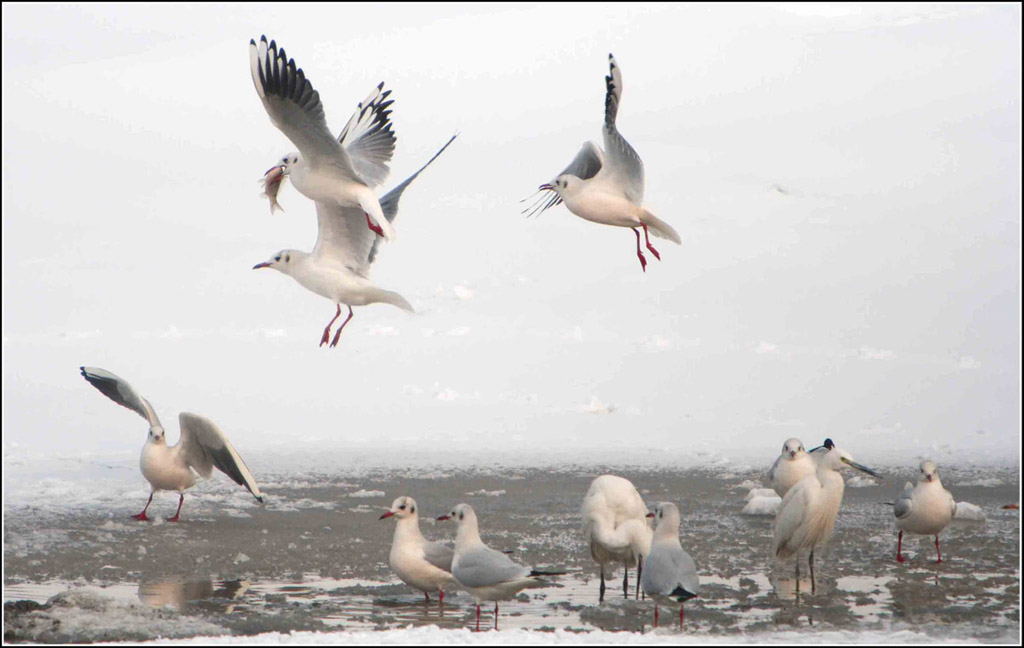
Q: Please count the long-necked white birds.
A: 2